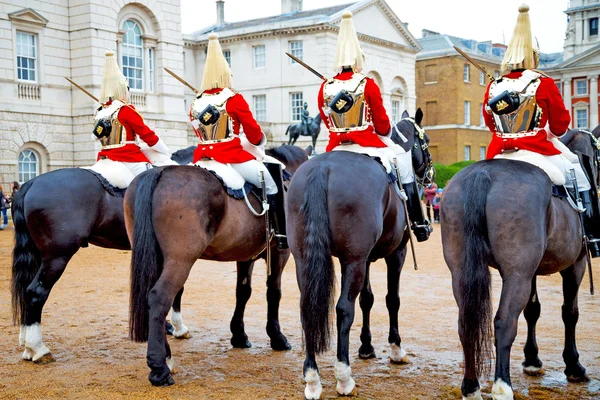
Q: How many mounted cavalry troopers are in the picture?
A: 4